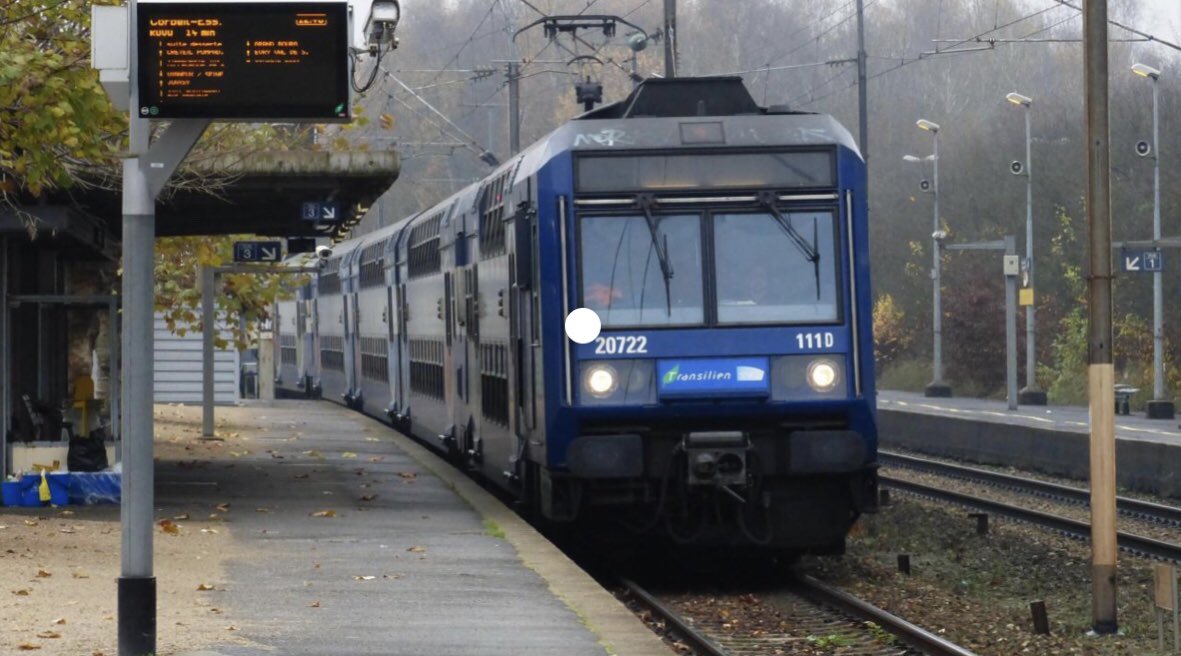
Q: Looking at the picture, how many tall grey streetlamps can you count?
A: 3